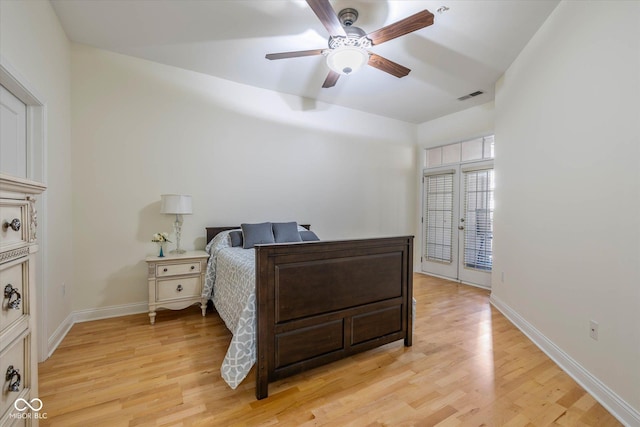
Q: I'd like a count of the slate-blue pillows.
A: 4